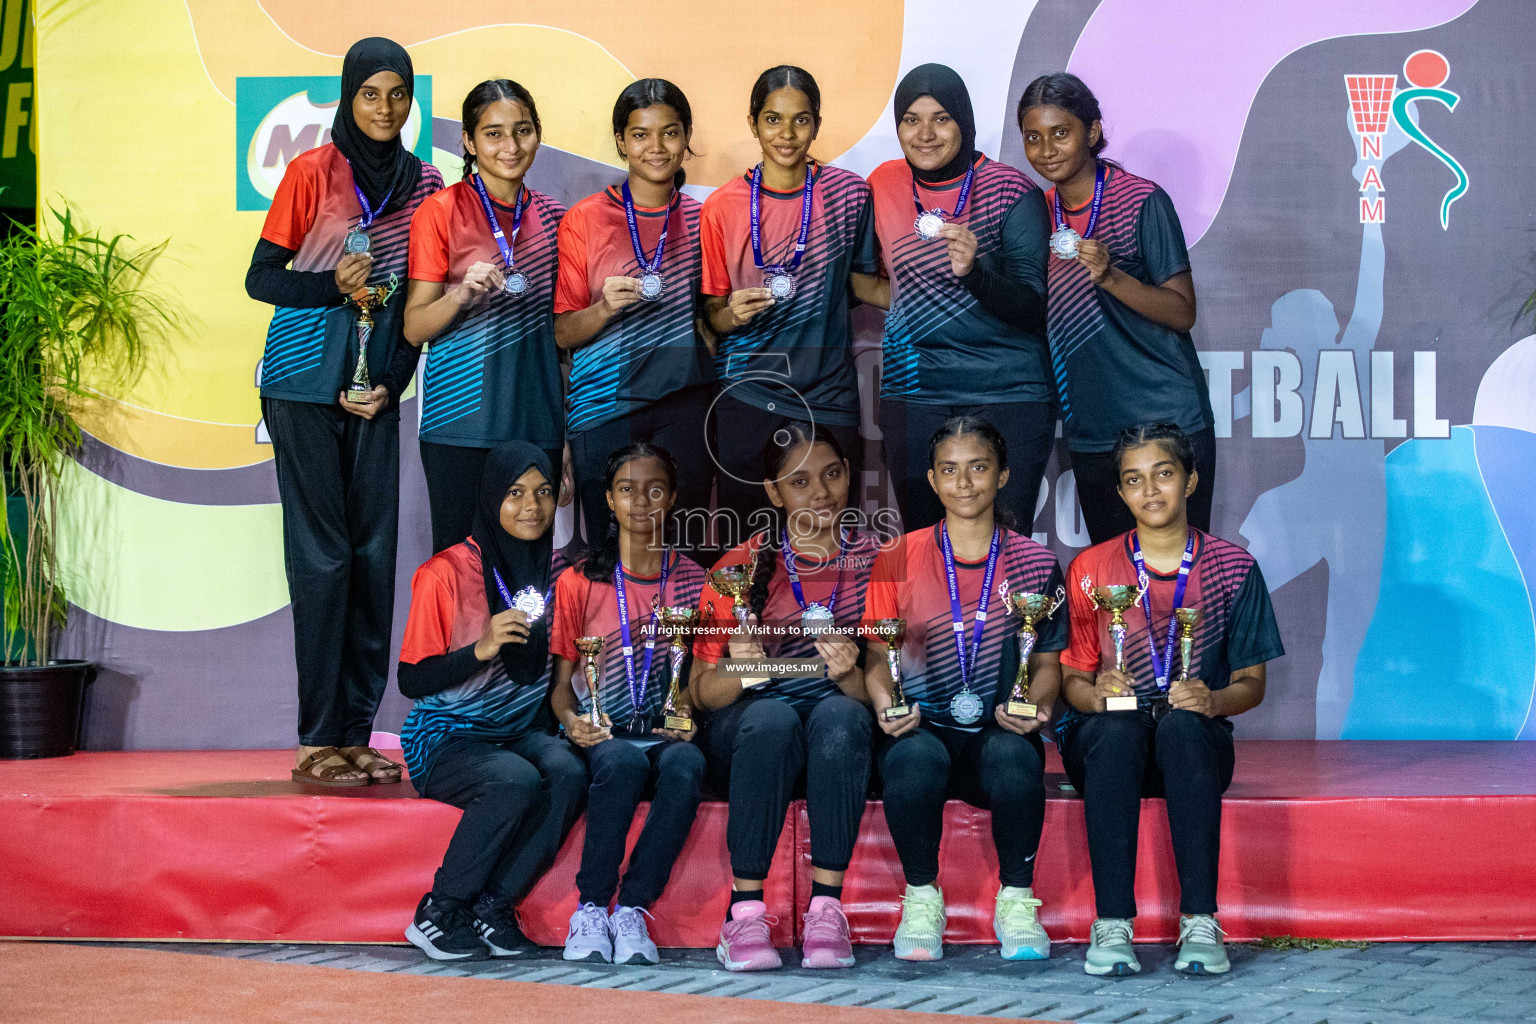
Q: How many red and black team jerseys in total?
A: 11